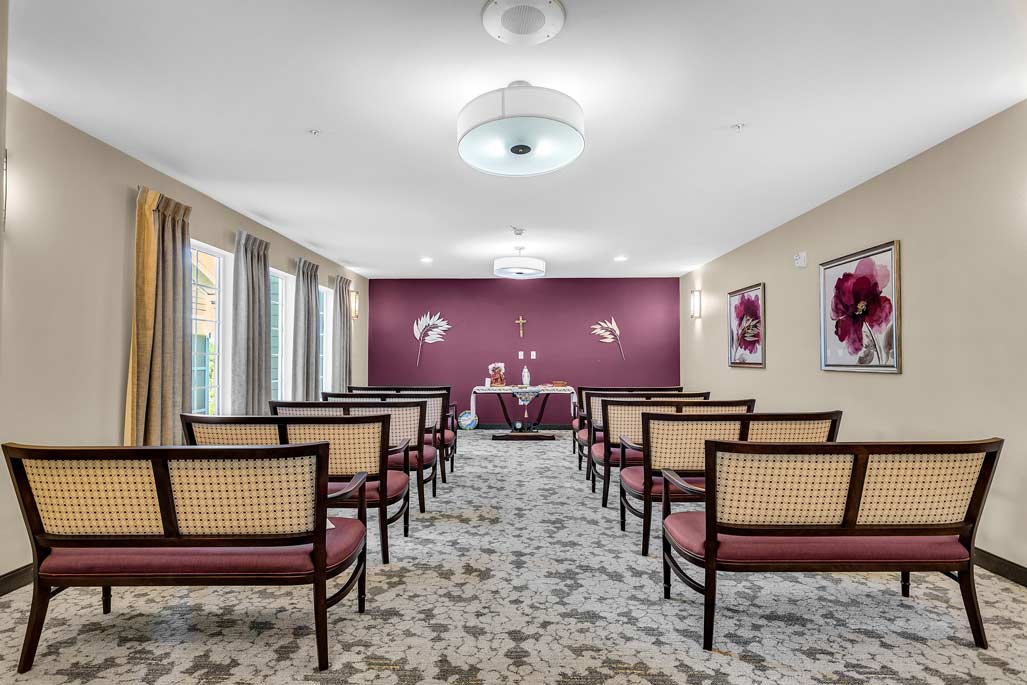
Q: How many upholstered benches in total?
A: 10